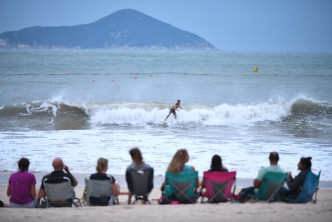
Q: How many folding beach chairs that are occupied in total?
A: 7